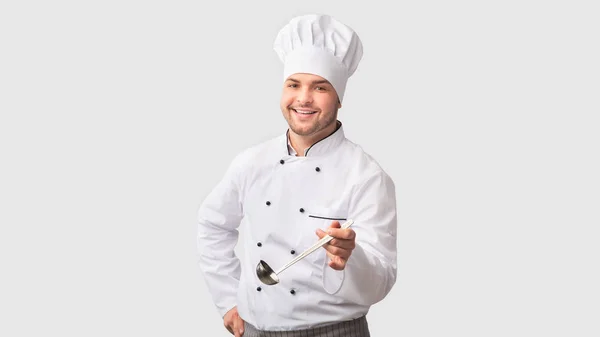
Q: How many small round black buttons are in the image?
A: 8